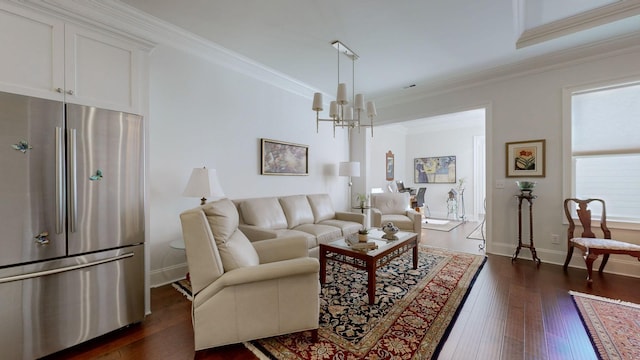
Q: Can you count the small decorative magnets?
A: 3